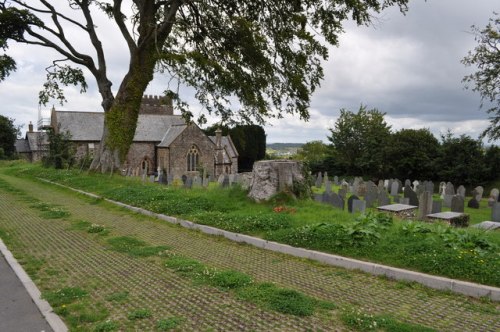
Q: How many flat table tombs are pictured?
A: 3